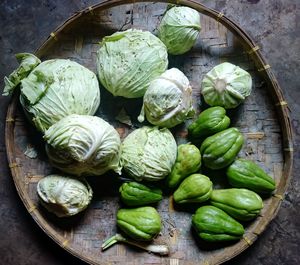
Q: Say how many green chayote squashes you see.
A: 9